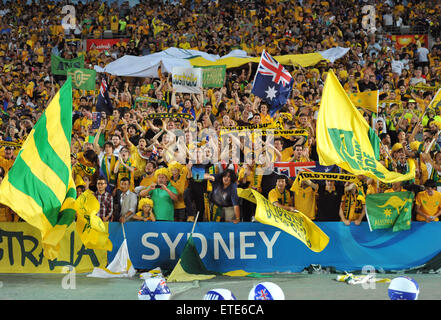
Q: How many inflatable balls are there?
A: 4